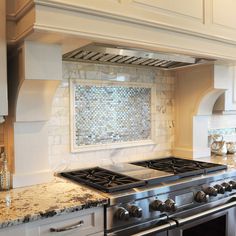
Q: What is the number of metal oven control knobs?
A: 9